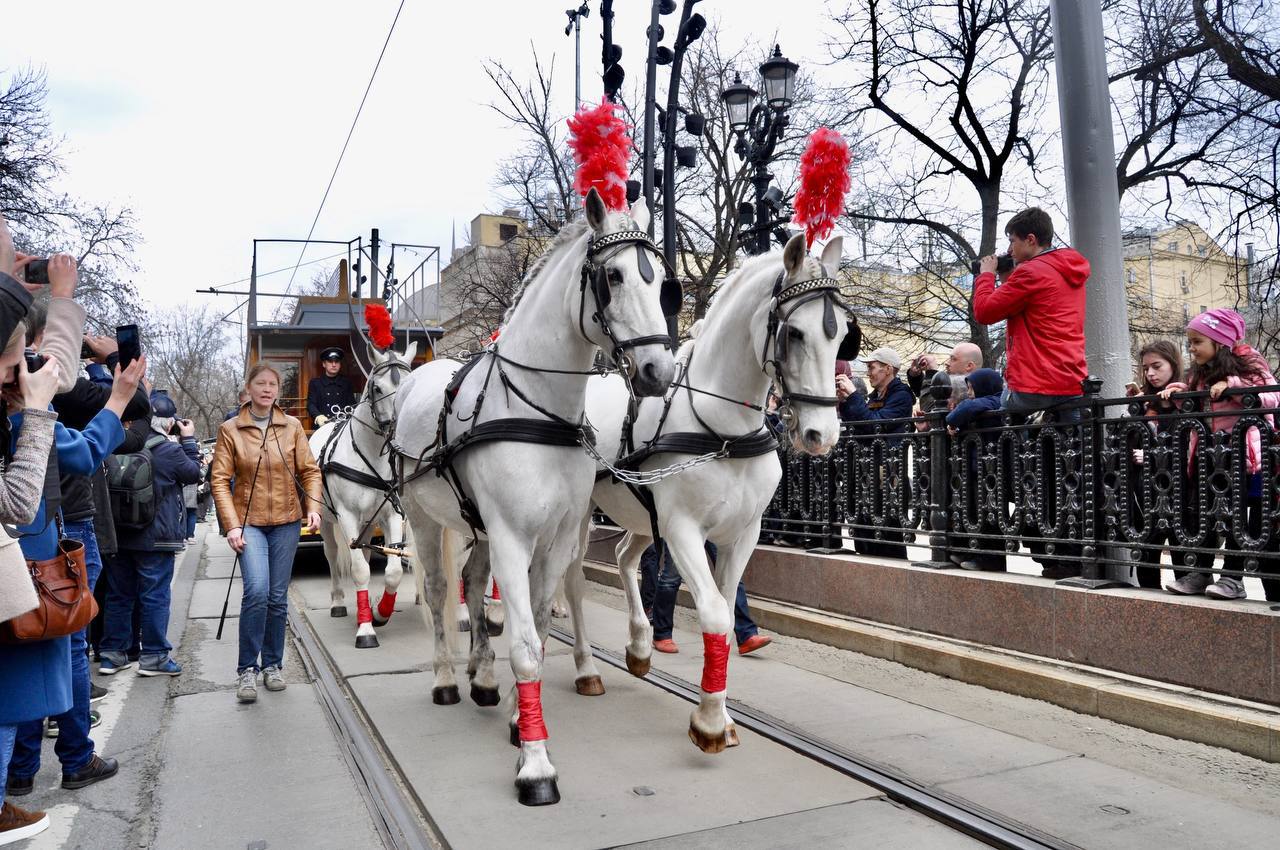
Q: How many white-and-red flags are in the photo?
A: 0